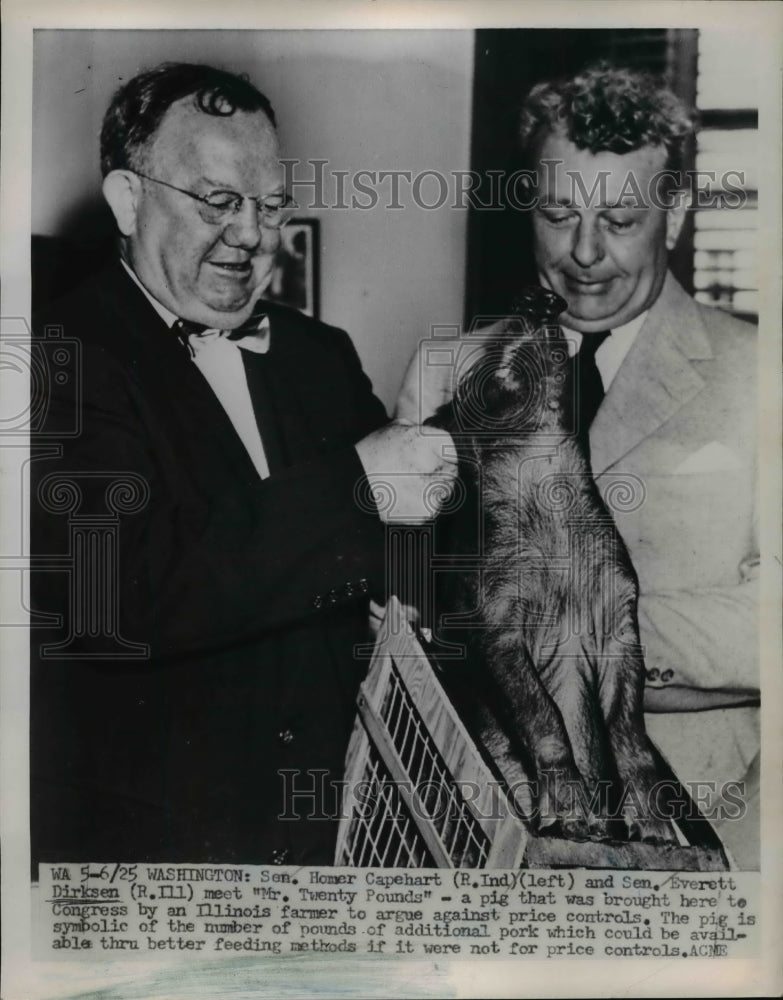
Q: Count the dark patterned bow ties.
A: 1